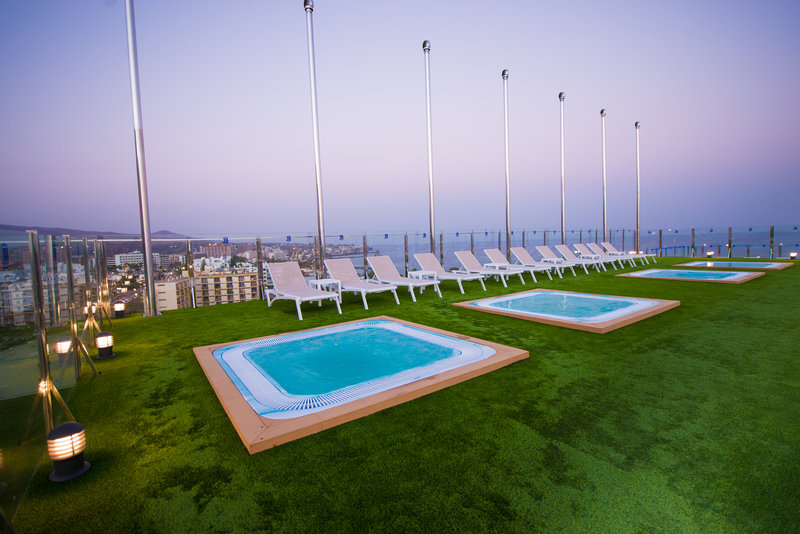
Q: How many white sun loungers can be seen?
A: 12